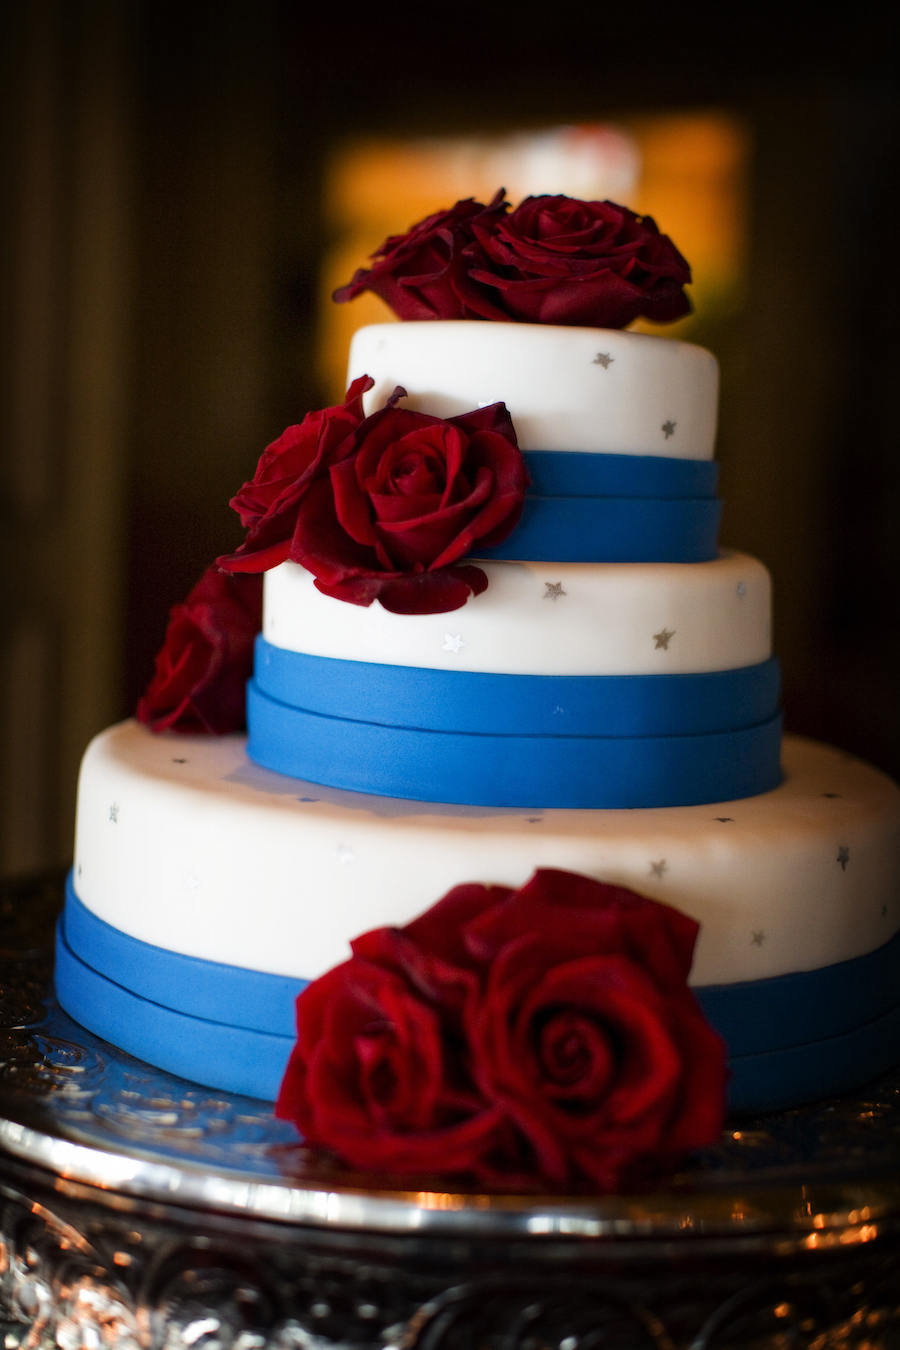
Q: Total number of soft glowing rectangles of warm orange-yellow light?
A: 1